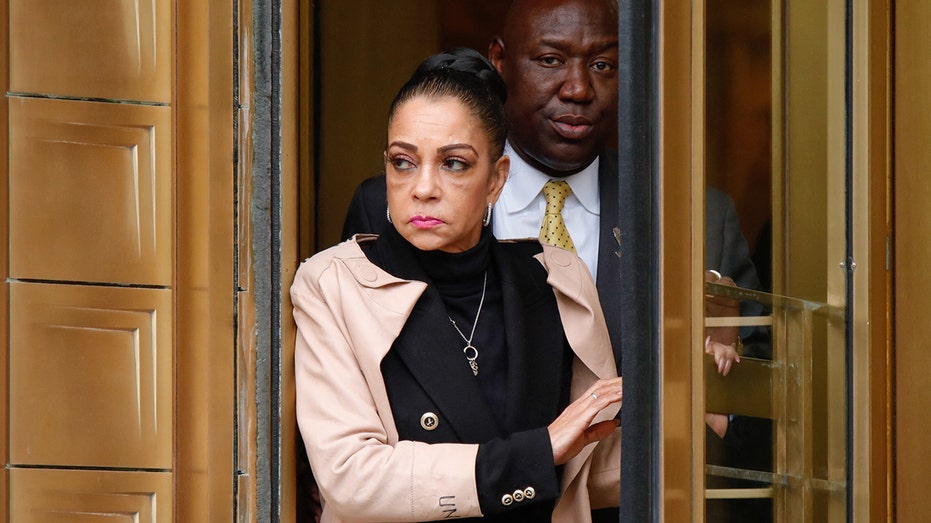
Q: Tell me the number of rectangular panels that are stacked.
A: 4